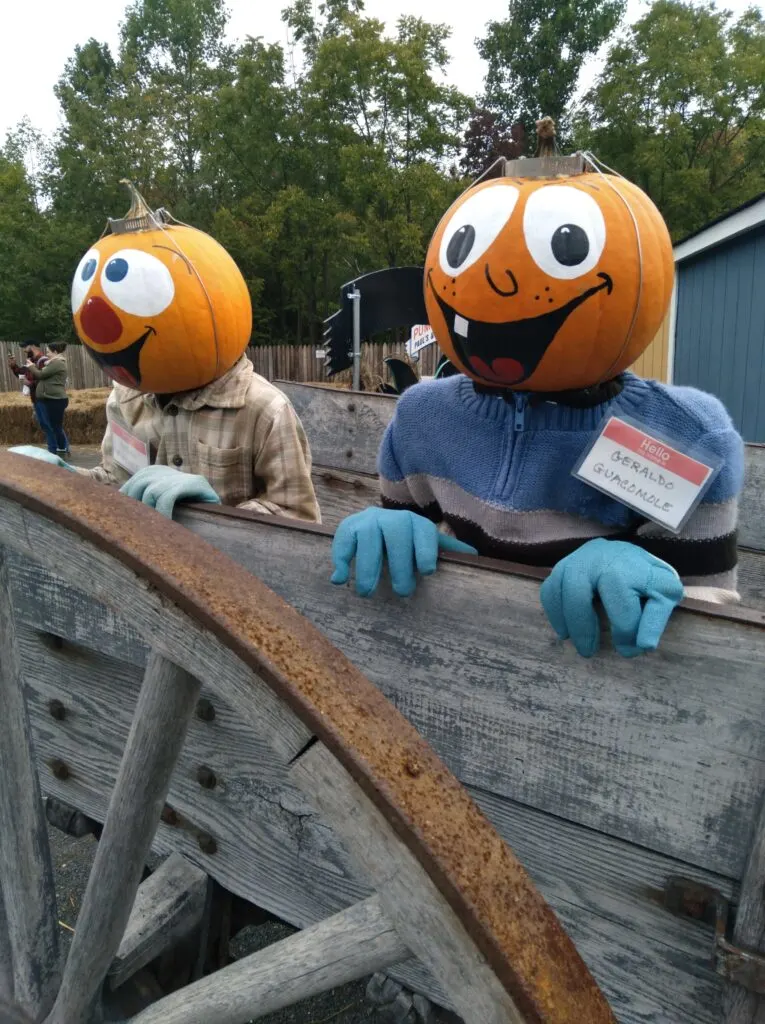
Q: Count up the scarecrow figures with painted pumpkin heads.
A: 2